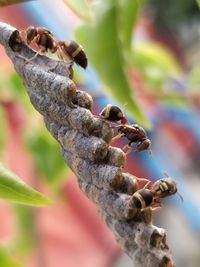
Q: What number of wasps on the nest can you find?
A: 3